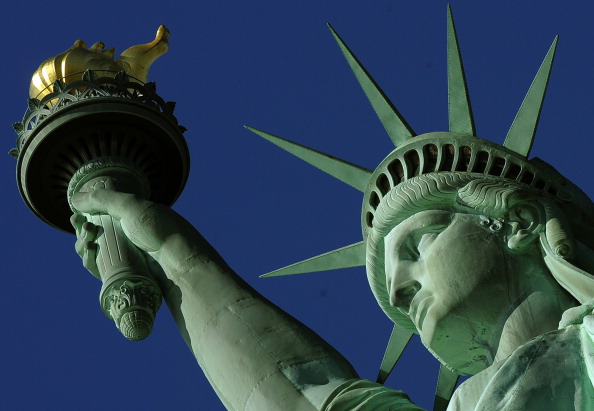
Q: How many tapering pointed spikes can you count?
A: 7